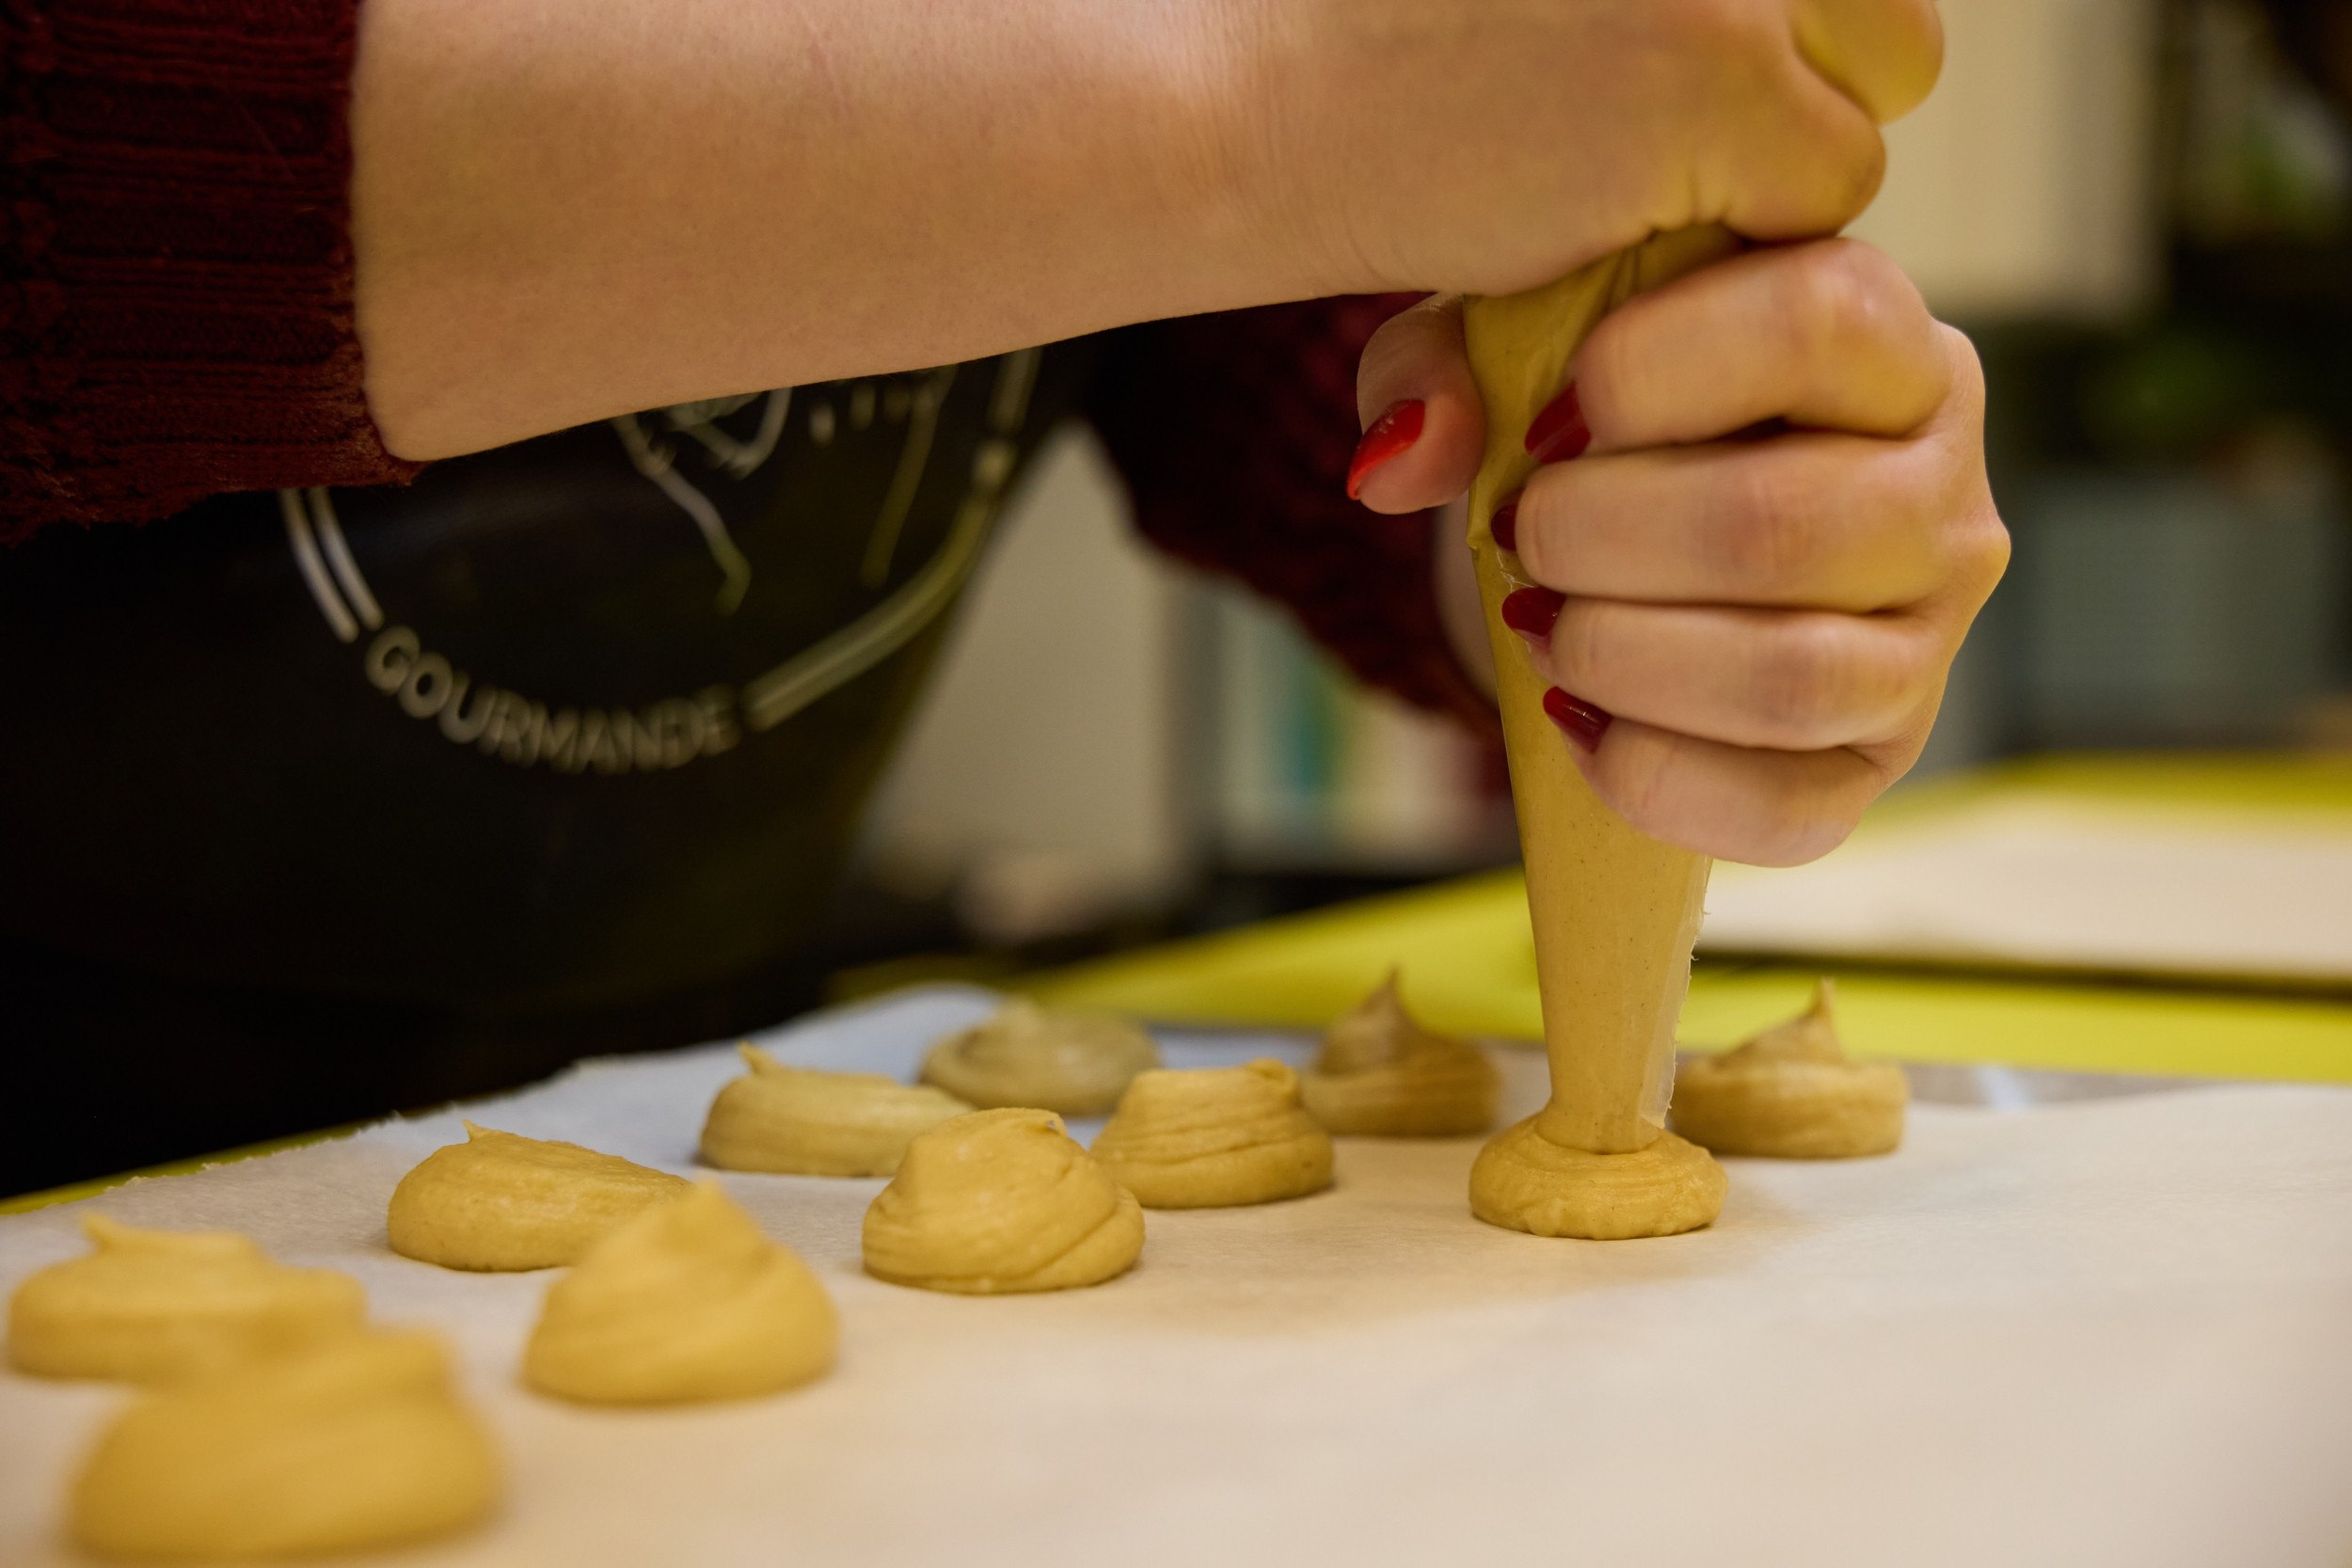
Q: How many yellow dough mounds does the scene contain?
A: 11